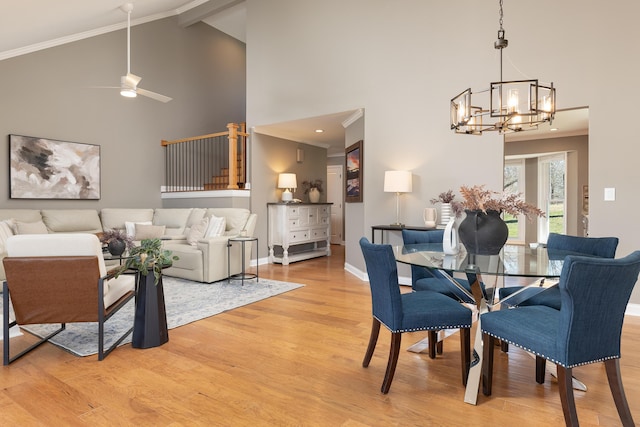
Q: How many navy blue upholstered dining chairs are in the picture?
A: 4